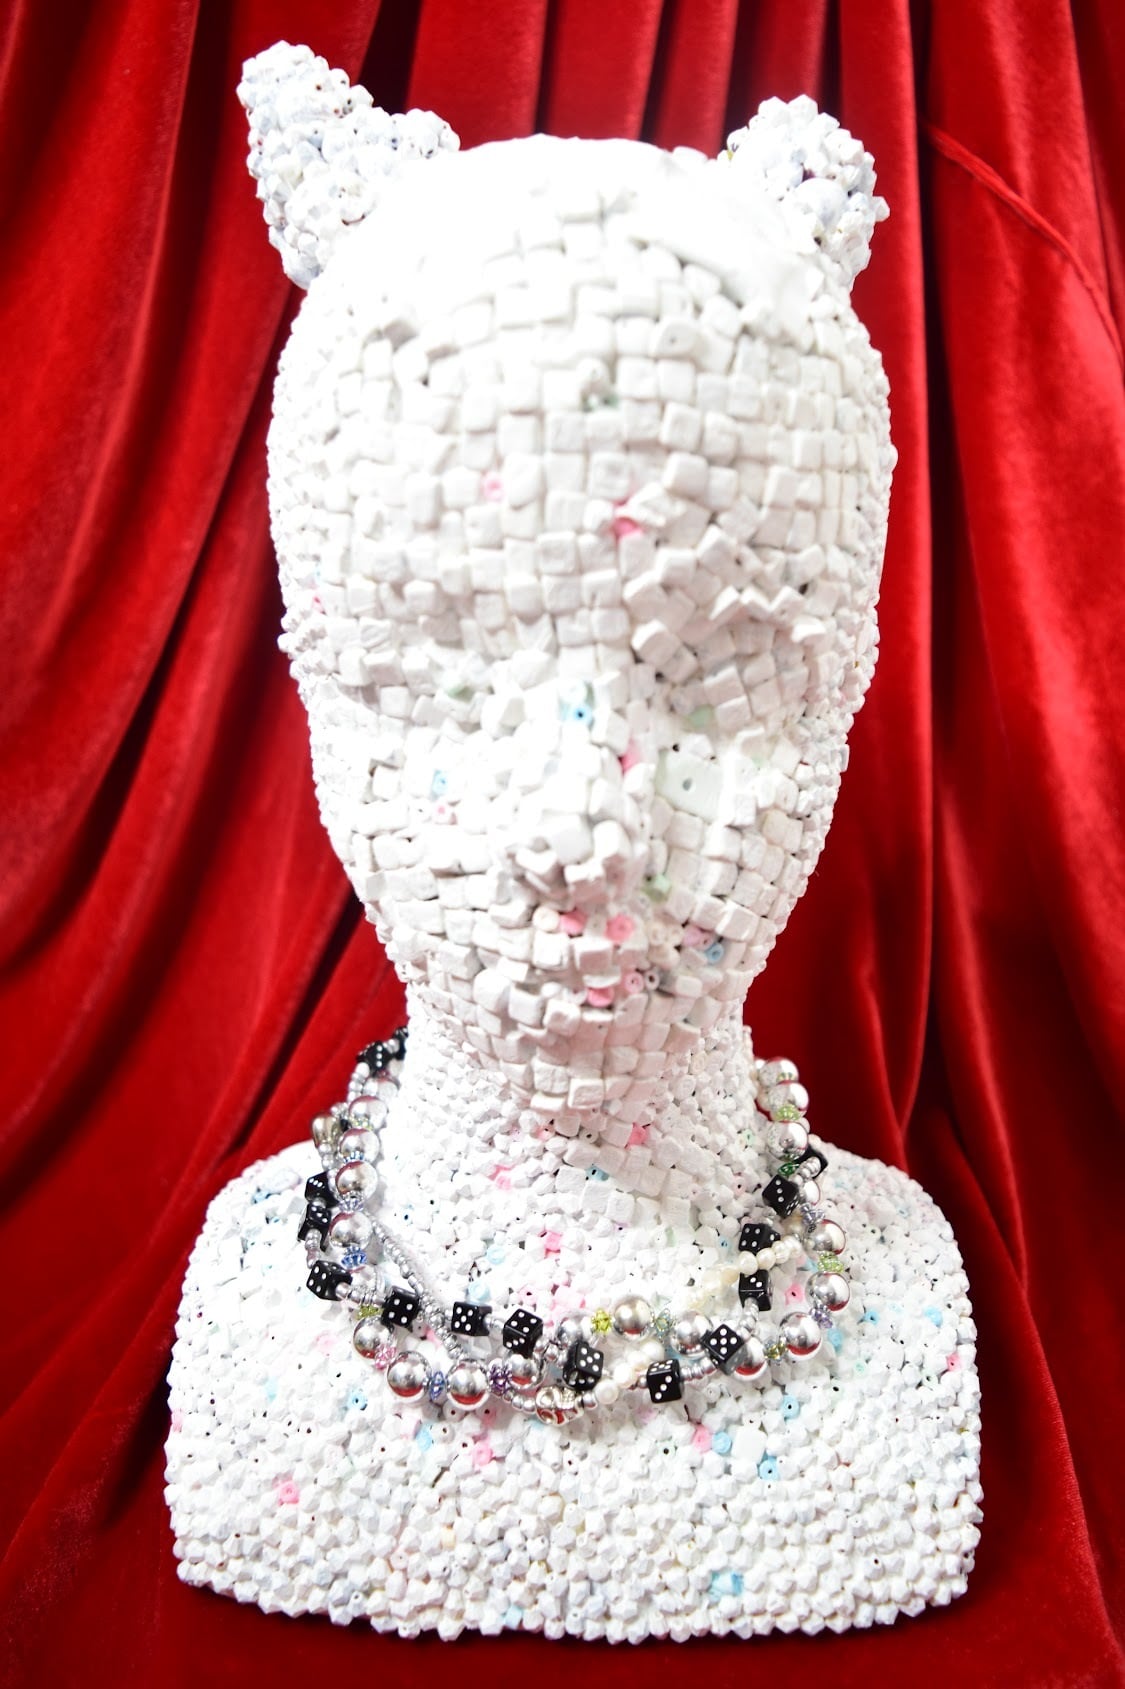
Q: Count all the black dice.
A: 15